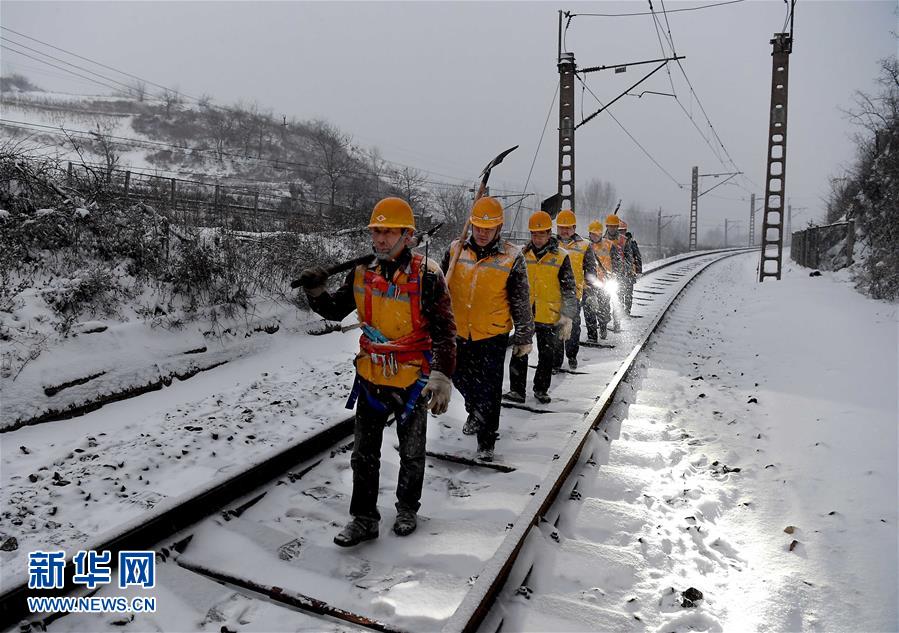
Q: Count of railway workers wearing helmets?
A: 7